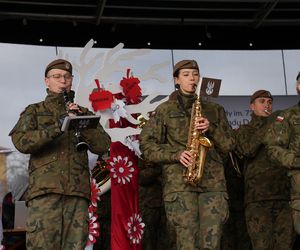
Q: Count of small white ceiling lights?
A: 5